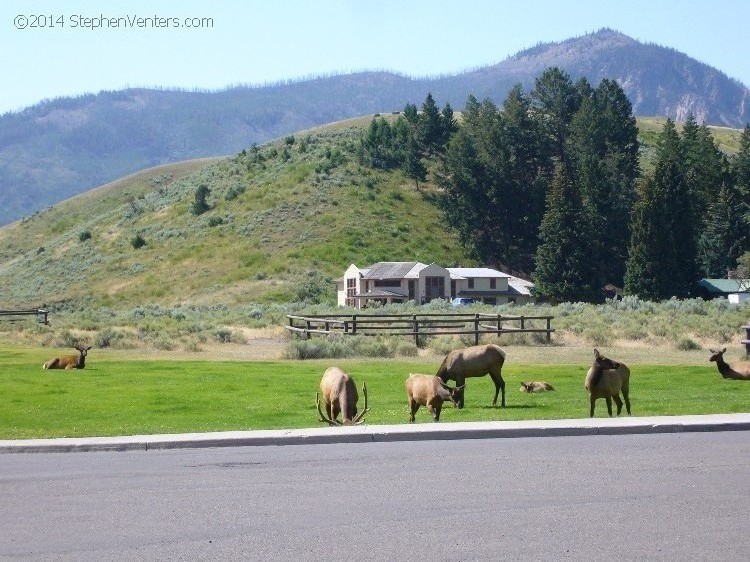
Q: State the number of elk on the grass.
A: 7